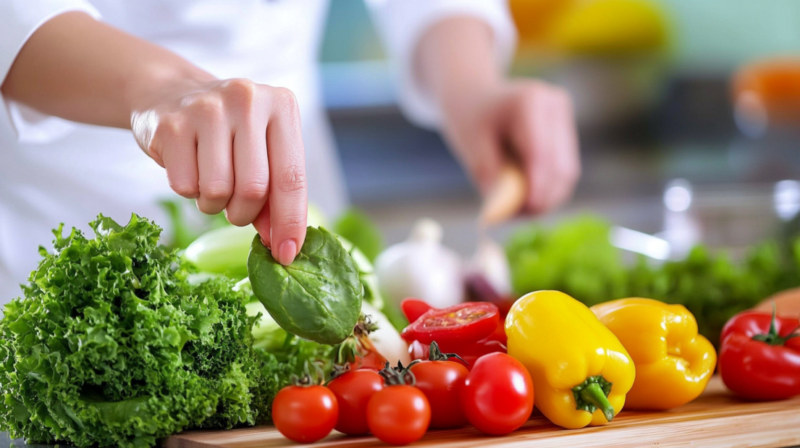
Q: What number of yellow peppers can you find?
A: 2